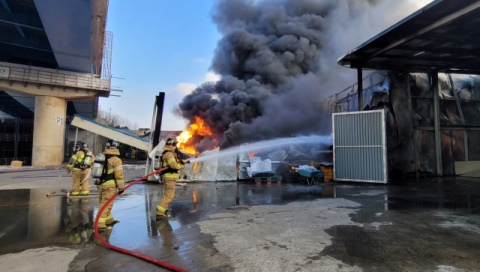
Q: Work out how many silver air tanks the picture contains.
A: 3